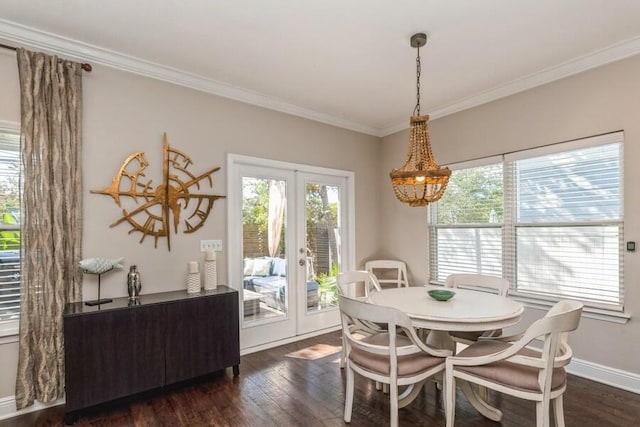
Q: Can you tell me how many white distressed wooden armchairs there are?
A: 5